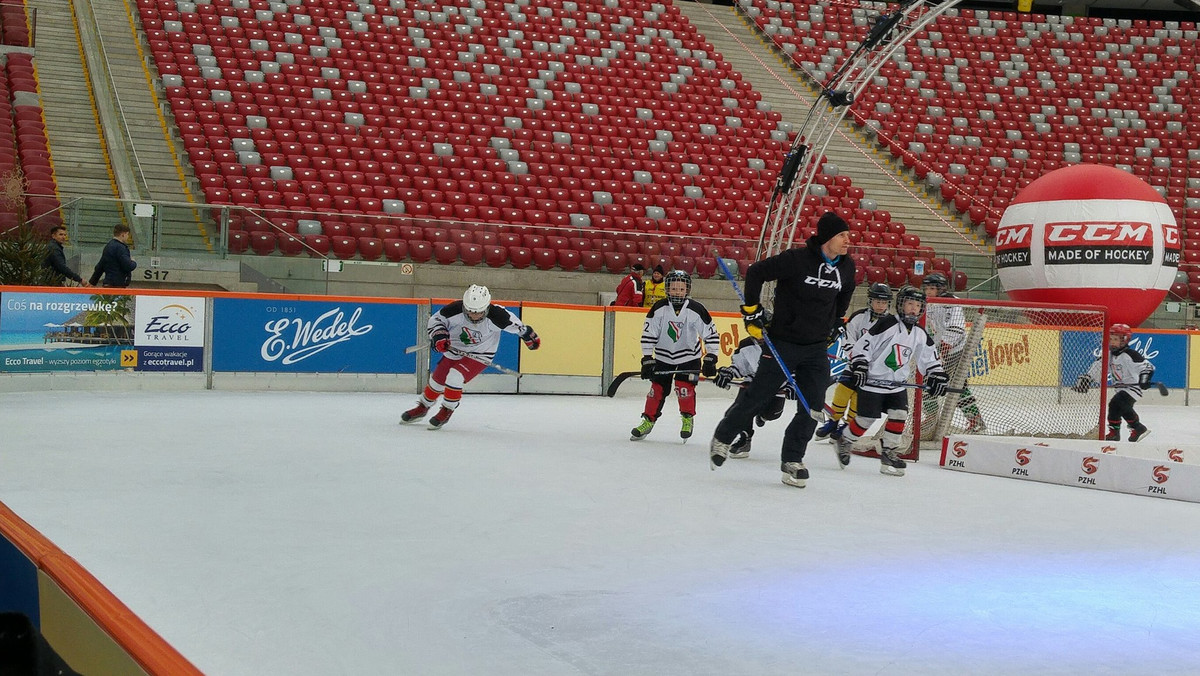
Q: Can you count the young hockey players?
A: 7